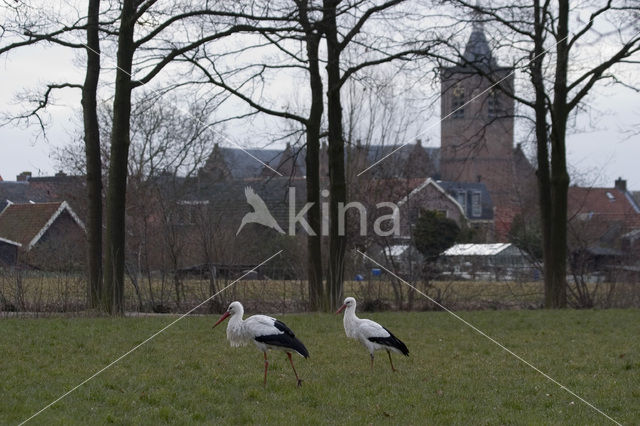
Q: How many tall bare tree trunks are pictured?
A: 6